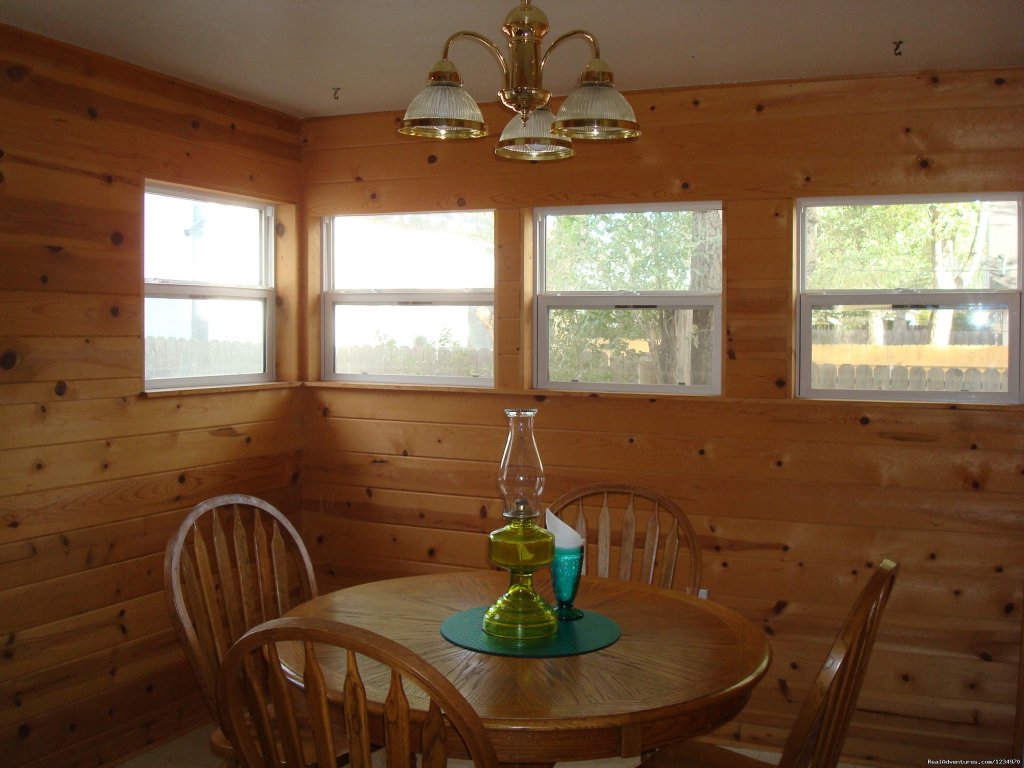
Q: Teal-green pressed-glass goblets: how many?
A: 1